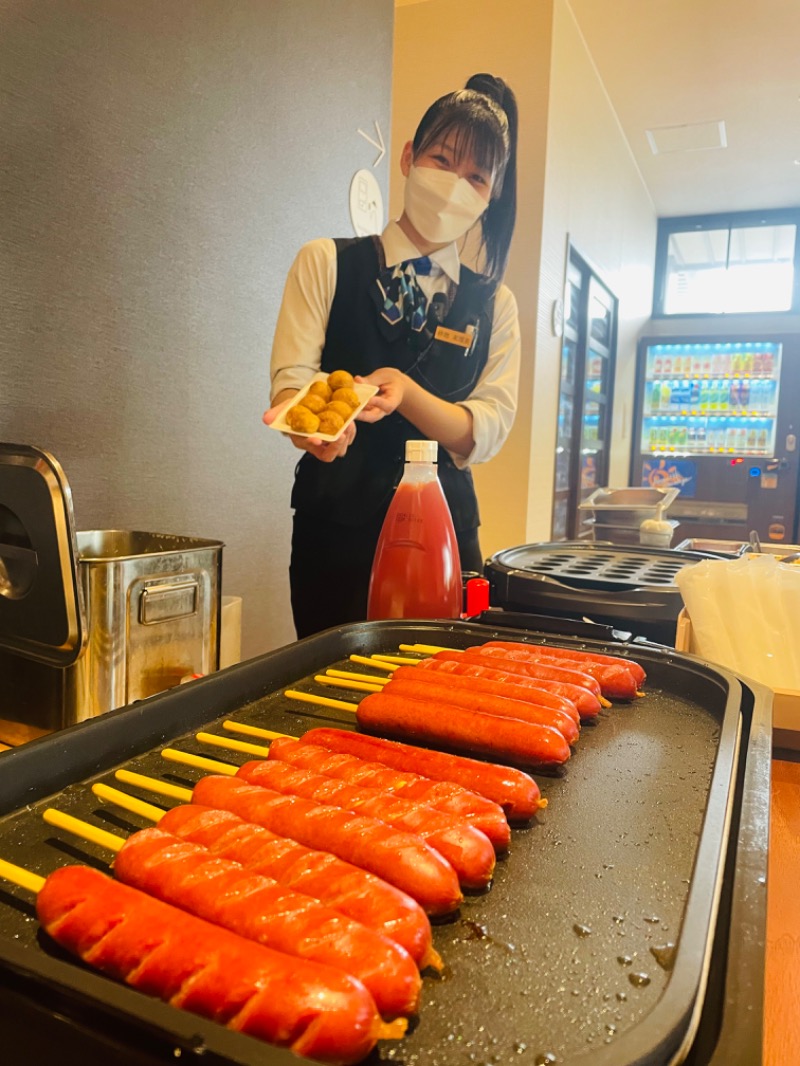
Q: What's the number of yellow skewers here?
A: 14